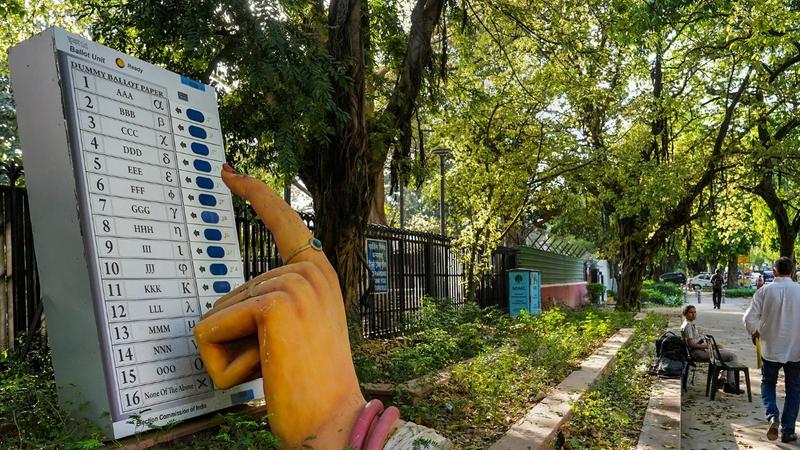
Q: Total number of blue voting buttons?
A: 11